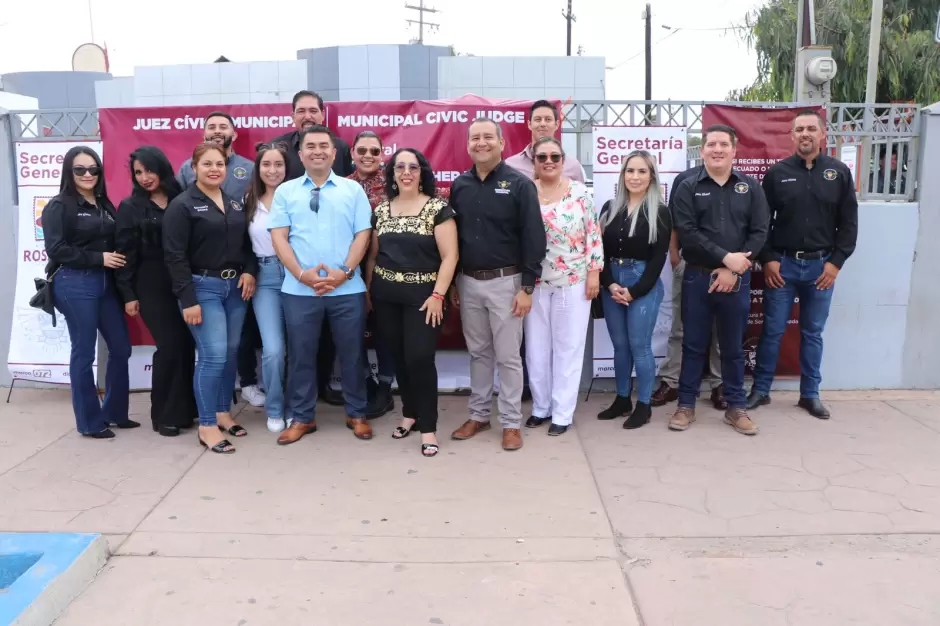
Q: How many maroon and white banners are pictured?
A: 4